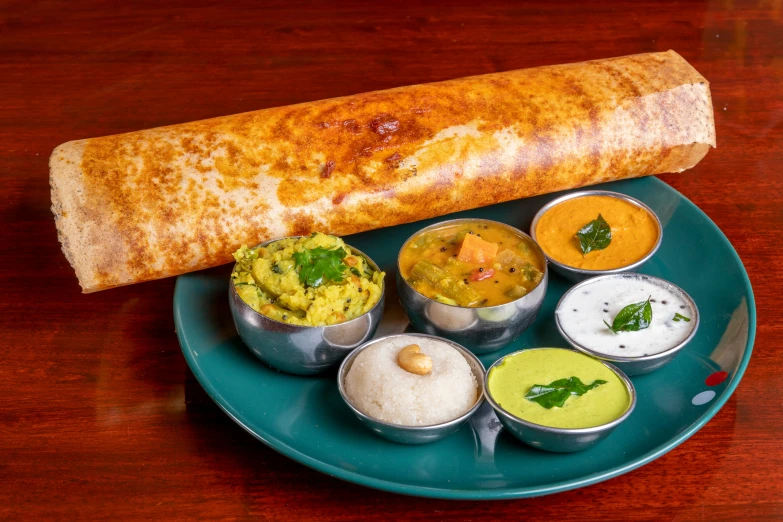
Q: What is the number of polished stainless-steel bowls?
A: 6